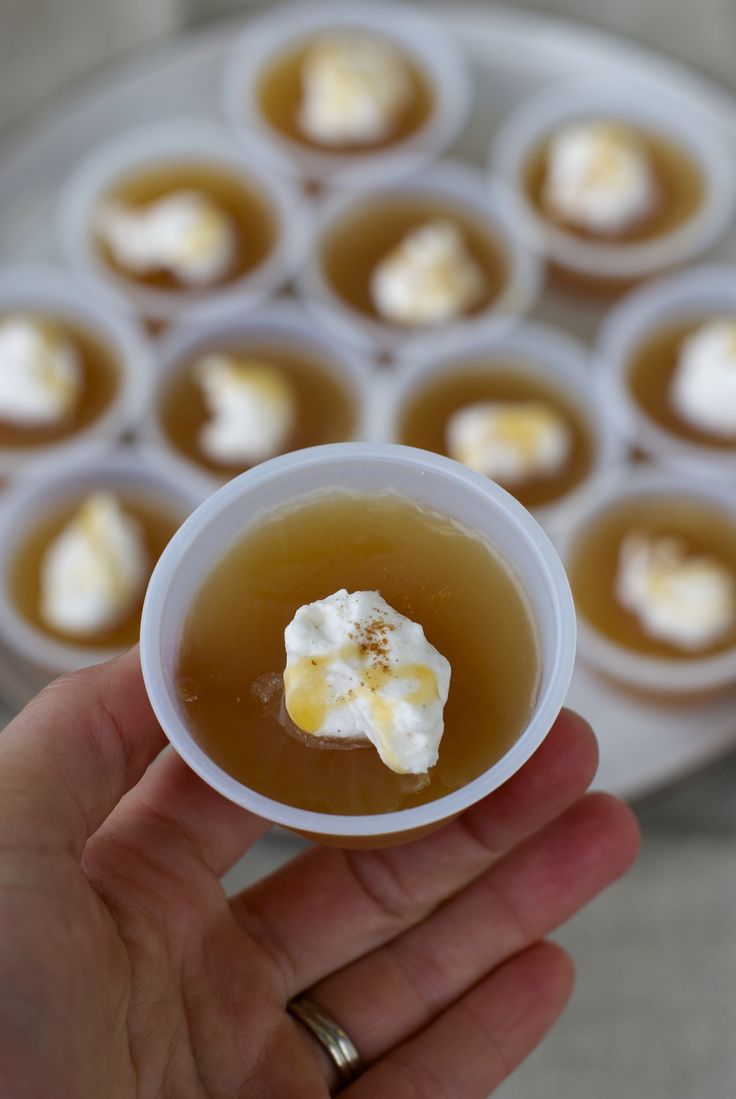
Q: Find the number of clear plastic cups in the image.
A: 11